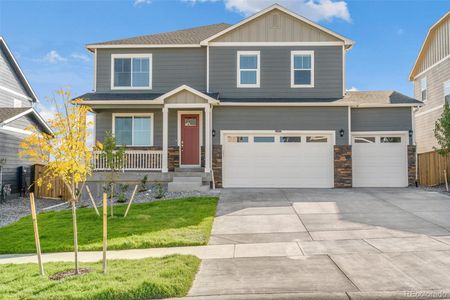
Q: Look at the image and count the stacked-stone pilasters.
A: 3